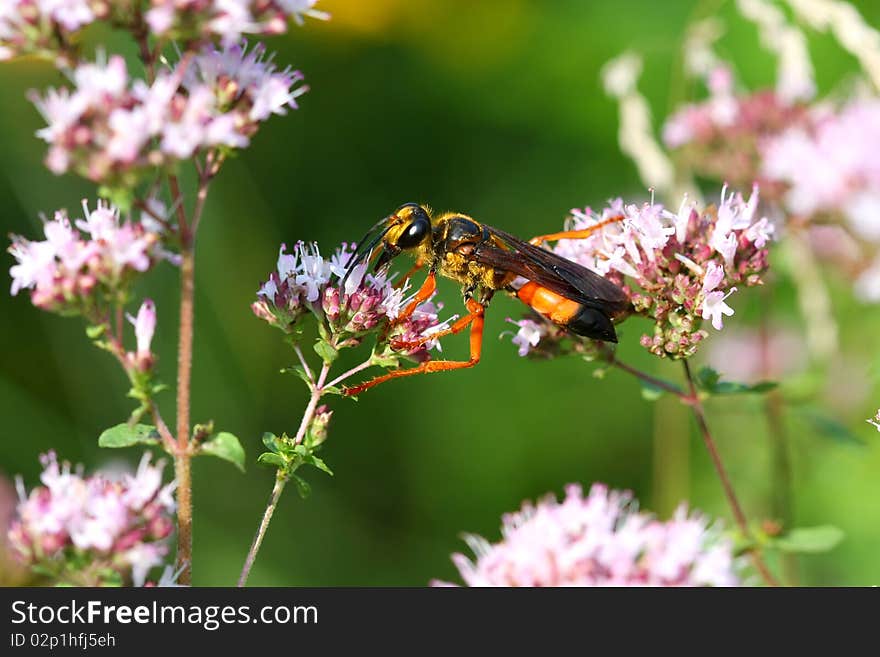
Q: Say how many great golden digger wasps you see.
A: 1